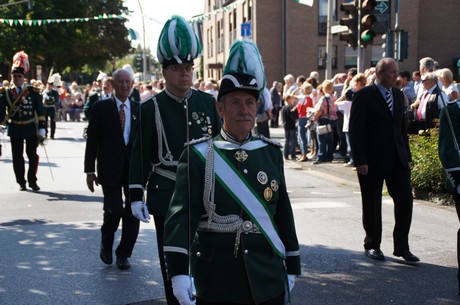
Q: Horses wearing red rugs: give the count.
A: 0